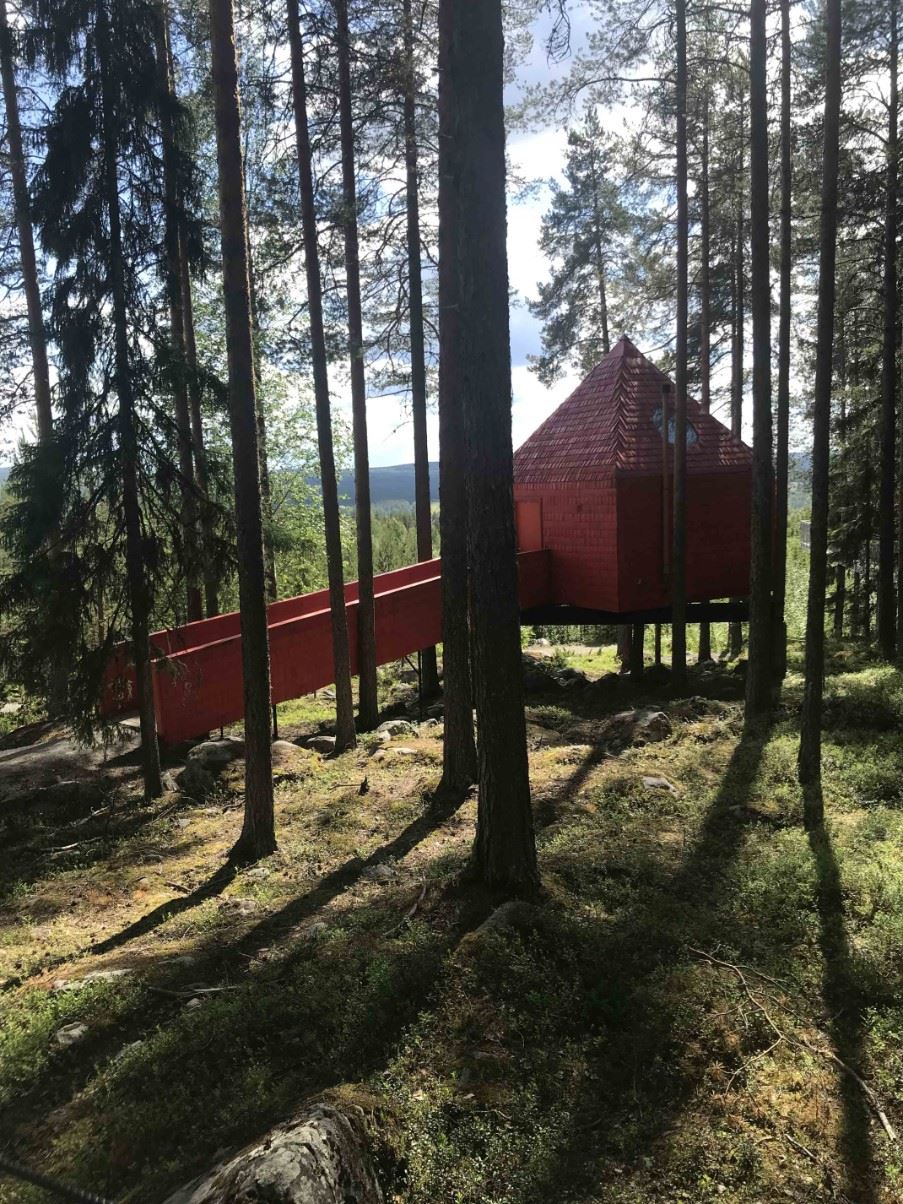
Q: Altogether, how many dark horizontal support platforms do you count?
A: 1